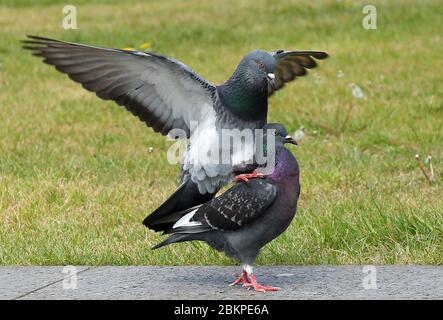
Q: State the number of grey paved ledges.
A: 1